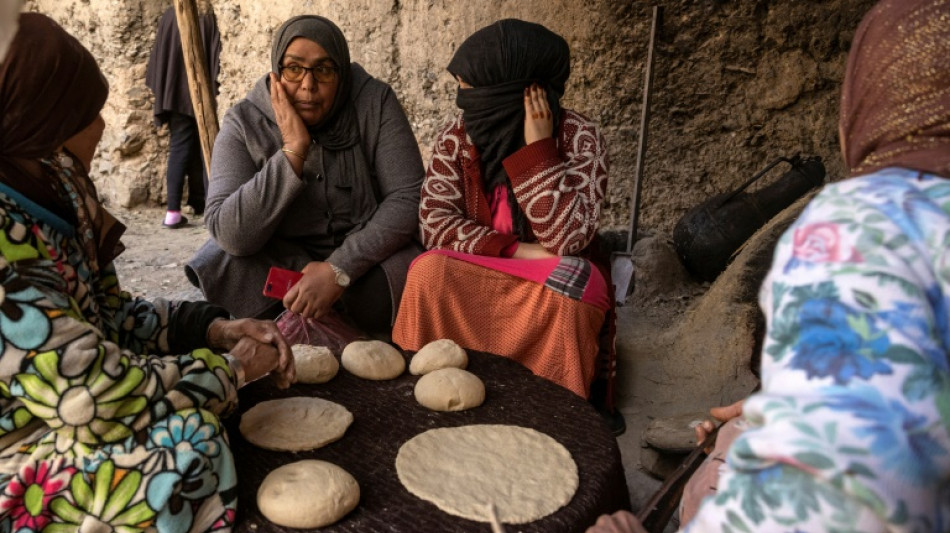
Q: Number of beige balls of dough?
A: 5